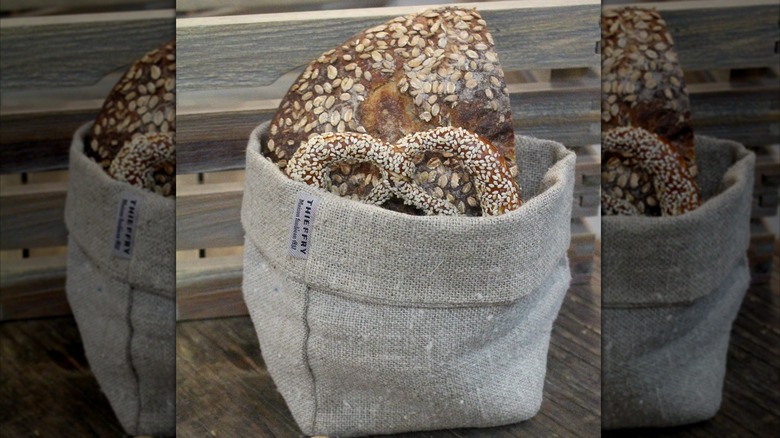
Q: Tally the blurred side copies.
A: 2